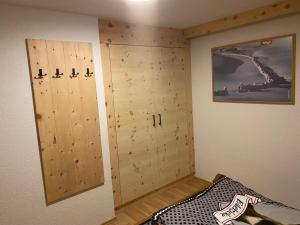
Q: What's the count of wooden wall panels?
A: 1